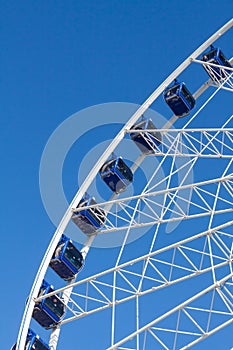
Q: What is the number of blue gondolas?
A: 8